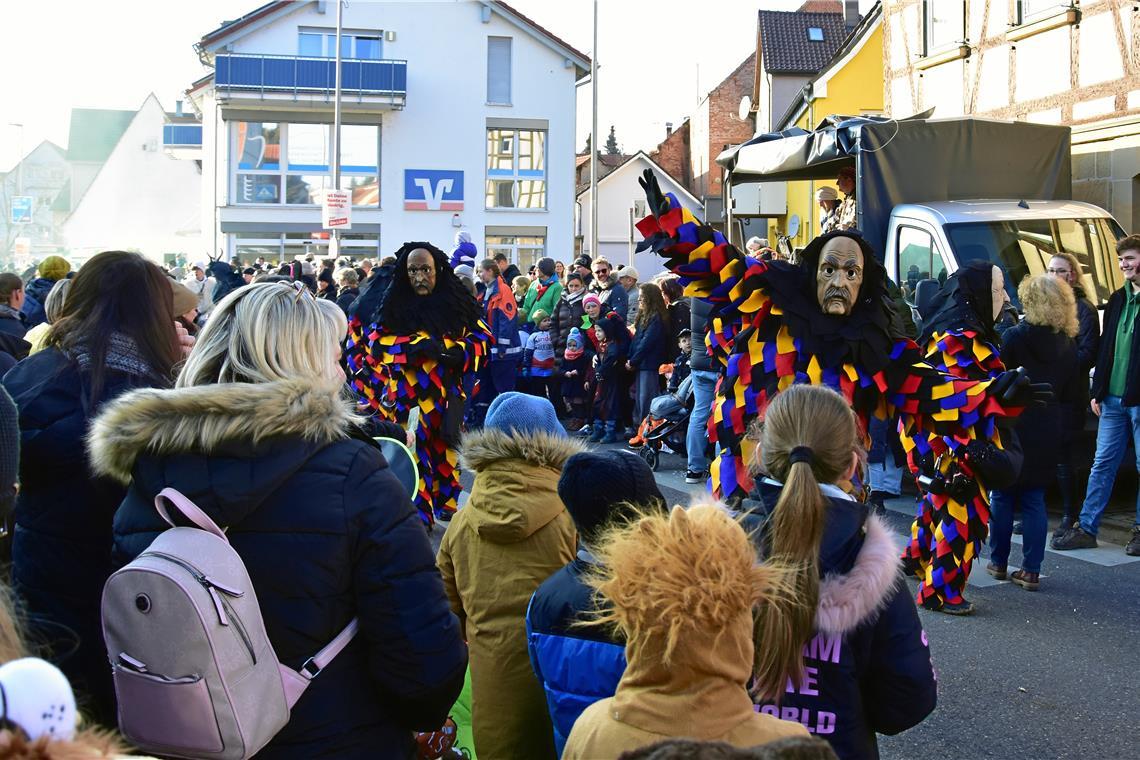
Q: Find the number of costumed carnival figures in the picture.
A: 3